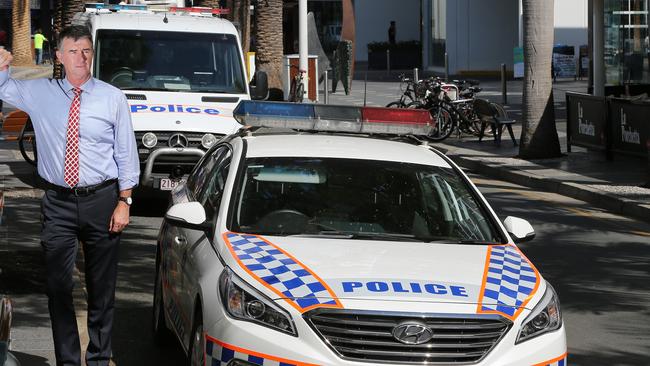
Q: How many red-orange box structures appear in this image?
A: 1